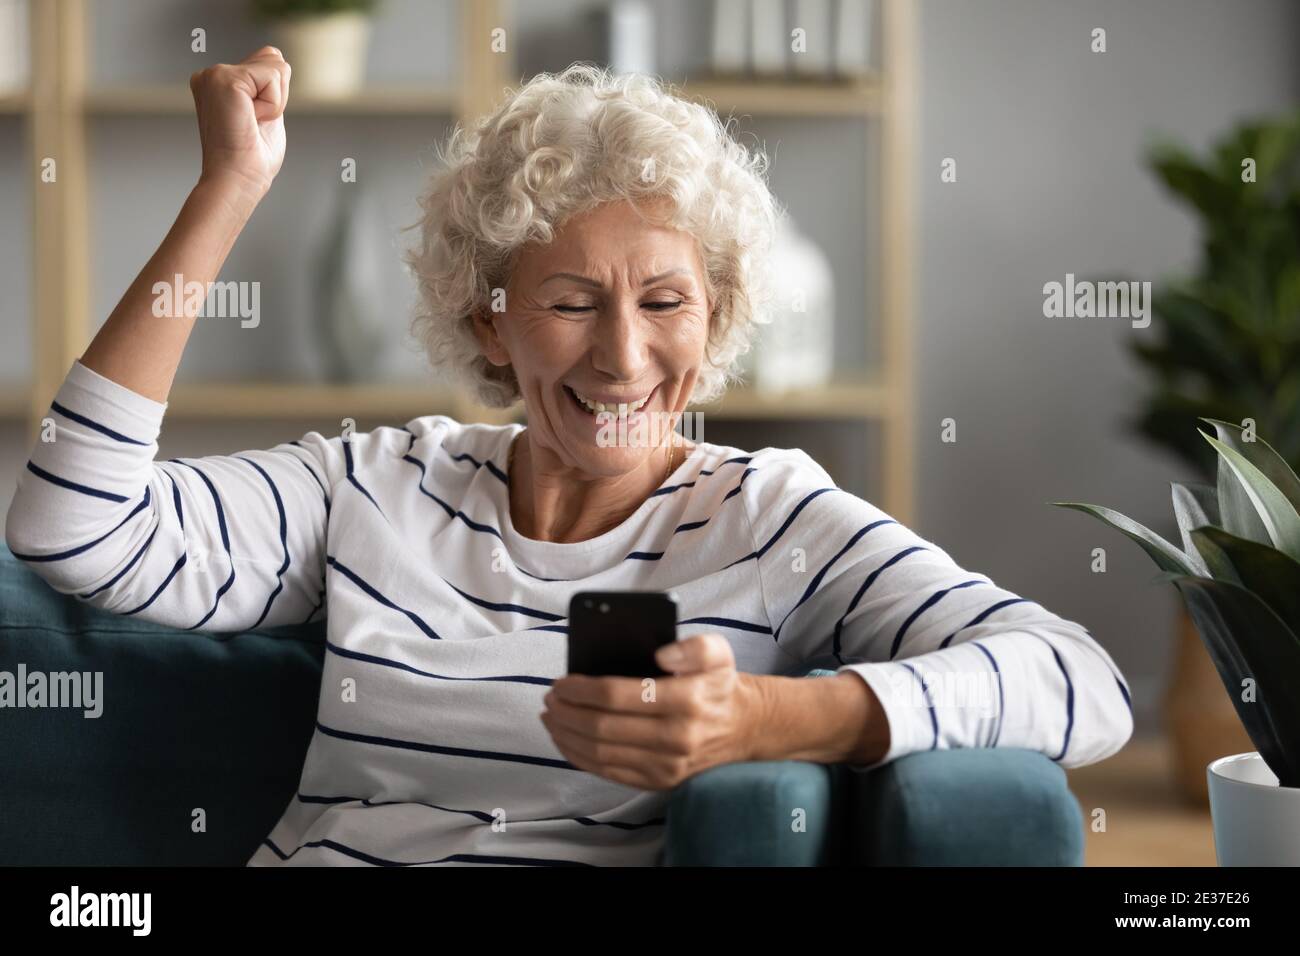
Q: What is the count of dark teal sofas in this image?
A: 1